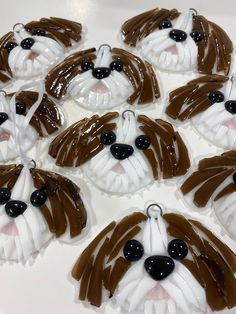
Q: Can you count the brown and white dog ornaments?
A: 9